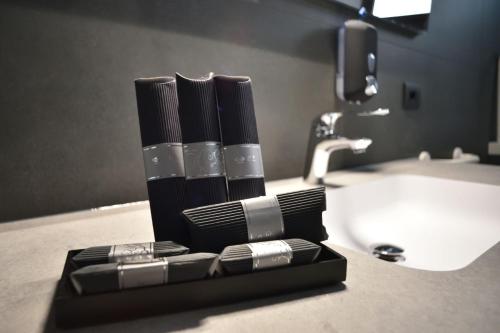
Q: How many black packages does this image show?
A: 7